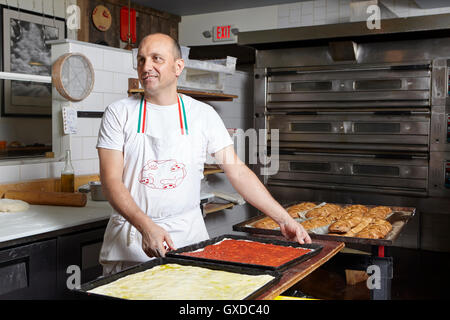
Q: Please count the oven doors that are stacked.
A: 3